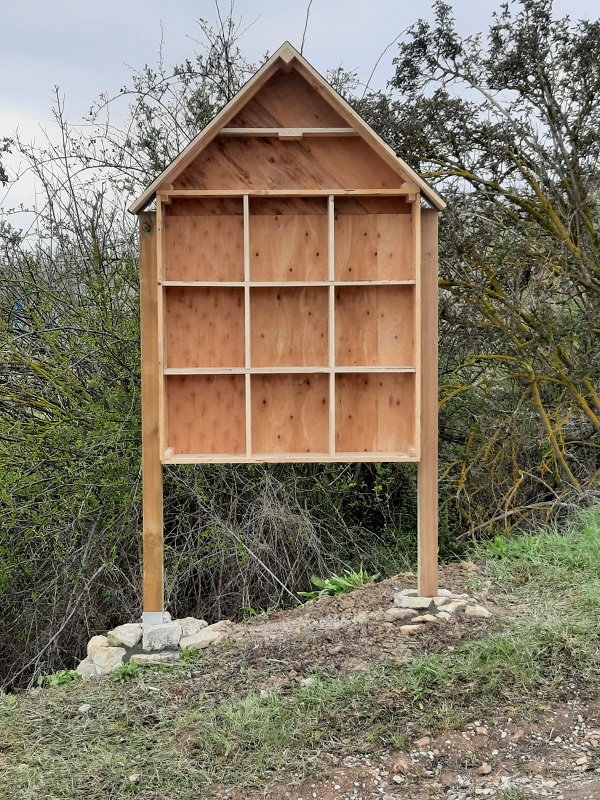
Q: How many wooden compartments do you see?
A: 11